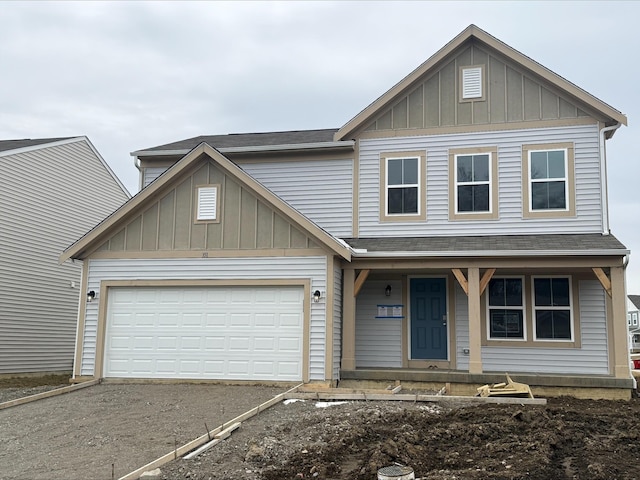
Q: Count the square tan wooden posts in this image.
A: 3